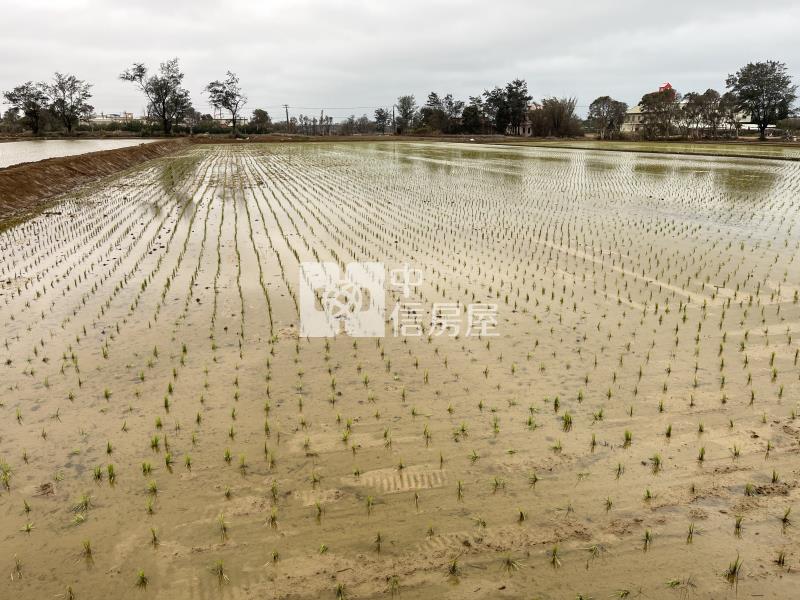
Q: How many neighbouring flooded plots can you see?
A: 2